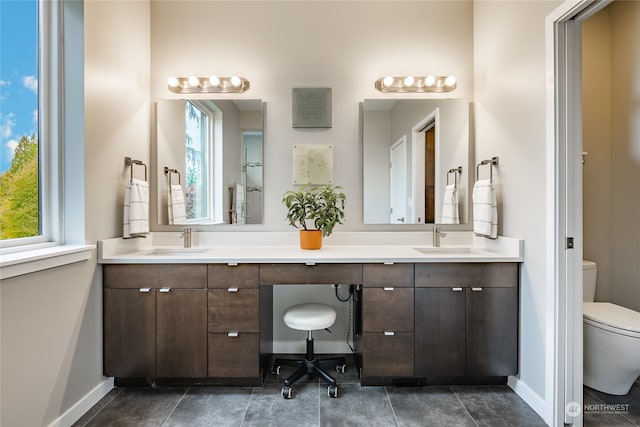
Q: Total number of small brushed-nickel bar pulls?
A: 11